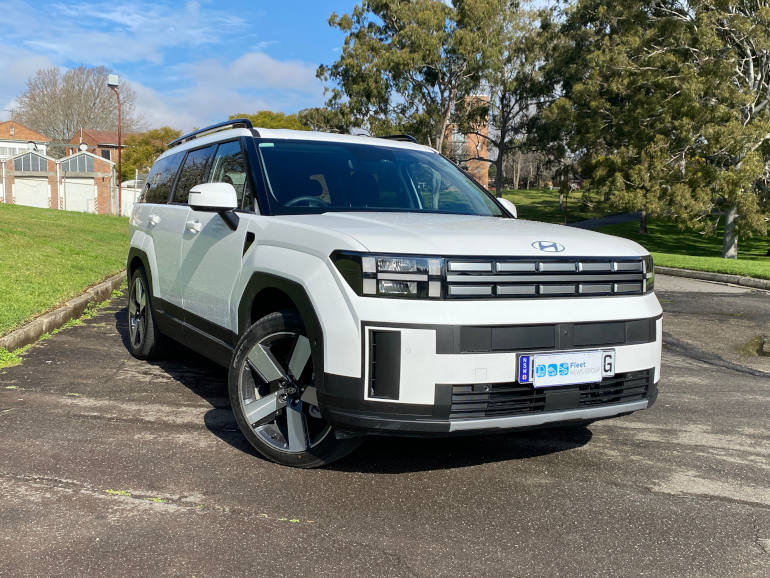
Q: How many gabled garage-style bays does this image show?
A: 2